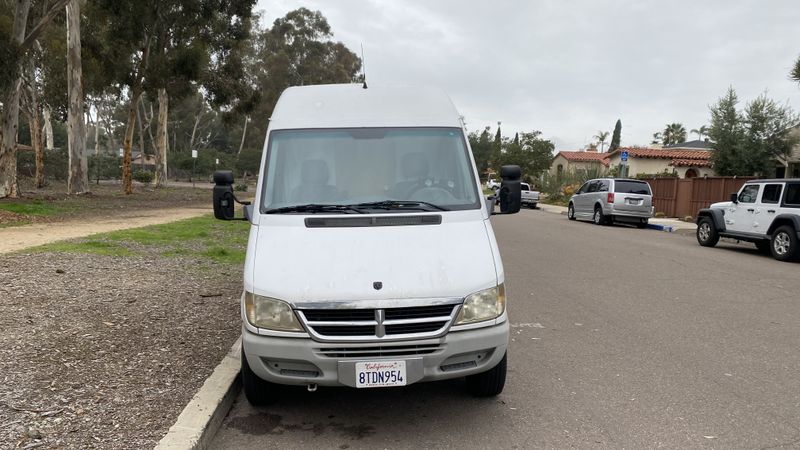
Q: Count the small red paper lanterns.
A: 0